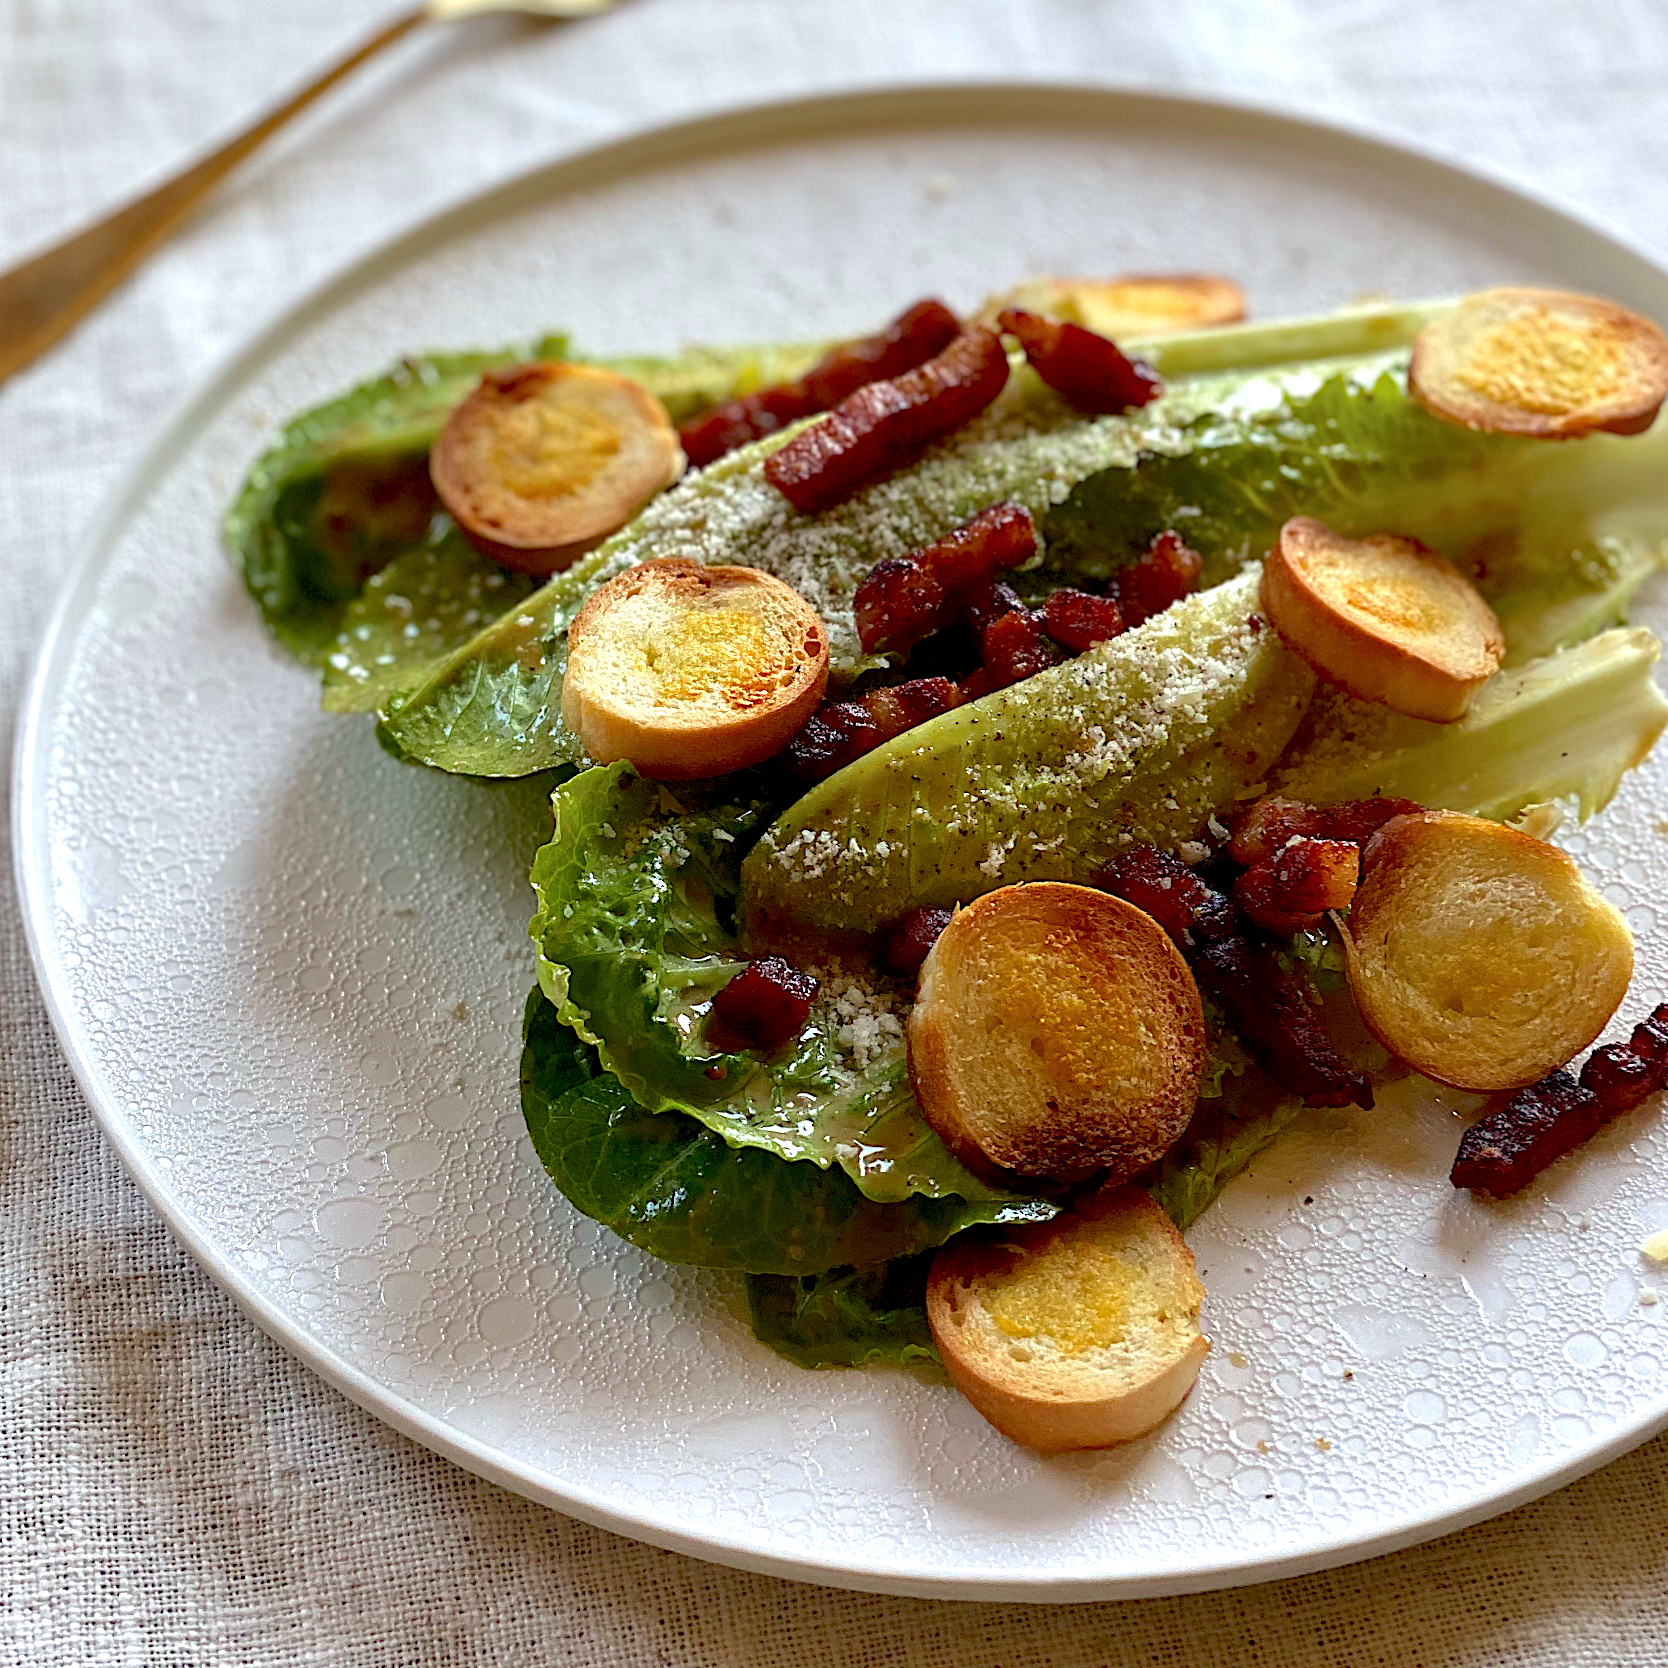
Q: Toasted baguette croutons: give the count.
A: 8